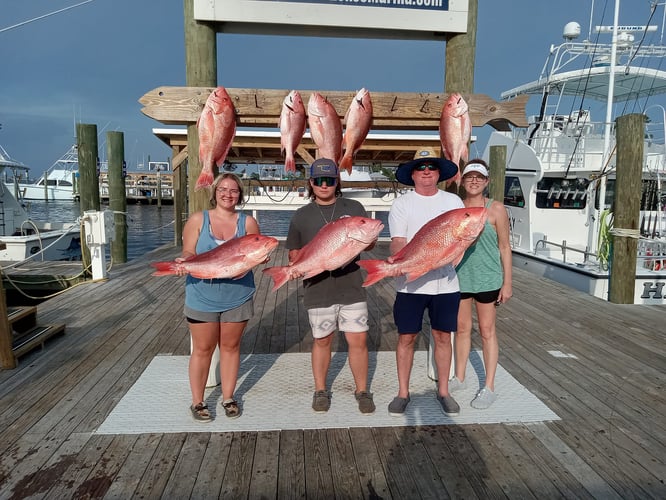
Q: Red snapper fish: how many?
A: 8